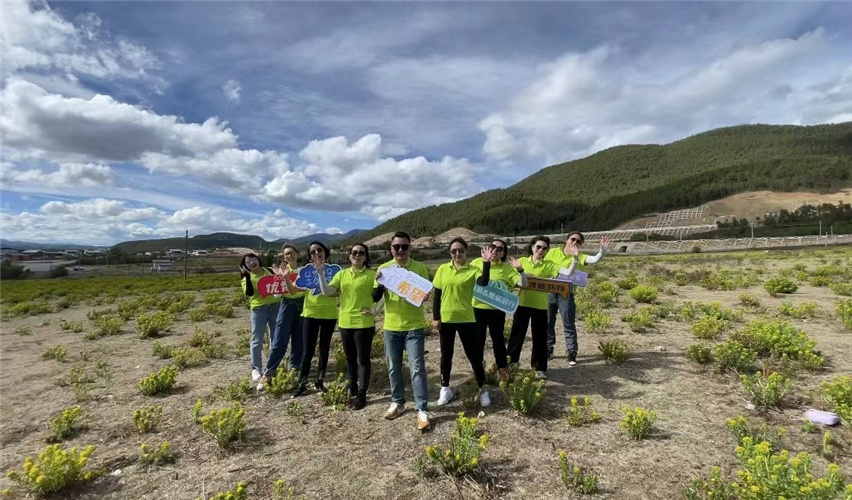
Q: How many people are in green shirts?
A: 9